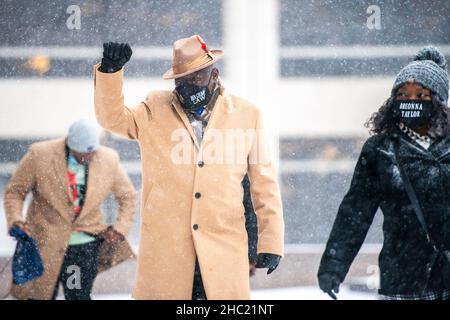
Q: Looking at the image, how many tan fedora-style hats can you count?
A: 1